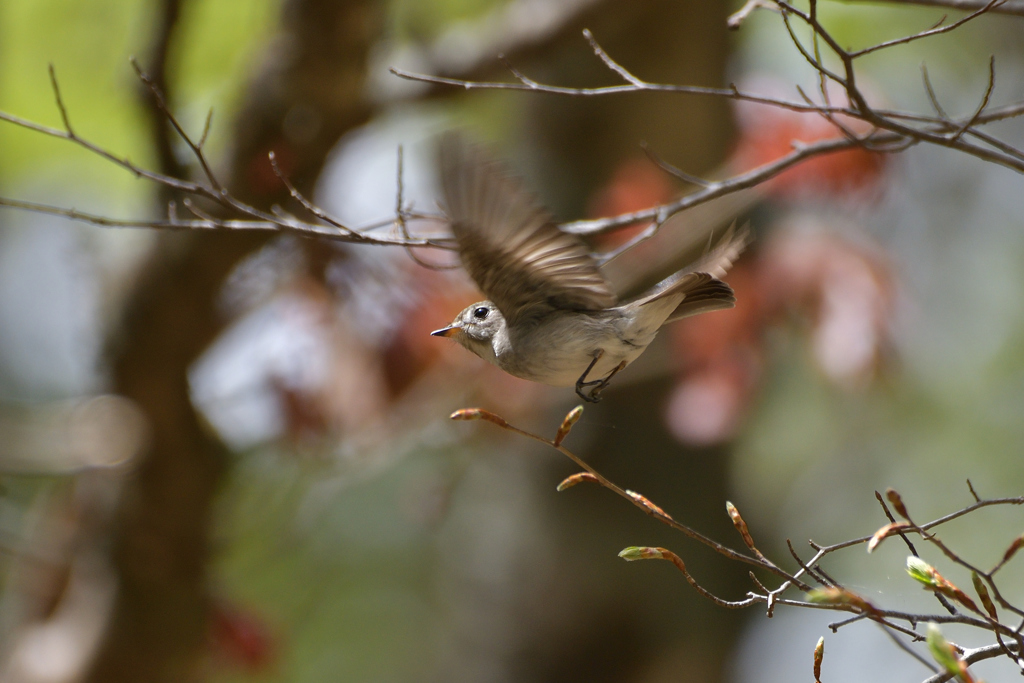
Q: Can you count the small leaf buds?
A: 14